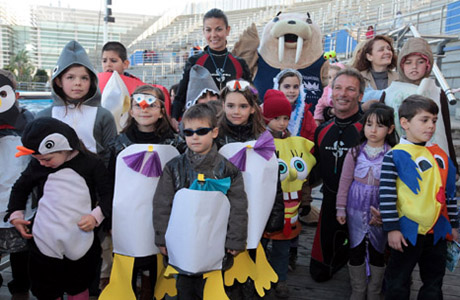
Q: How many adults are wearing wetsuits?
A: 2